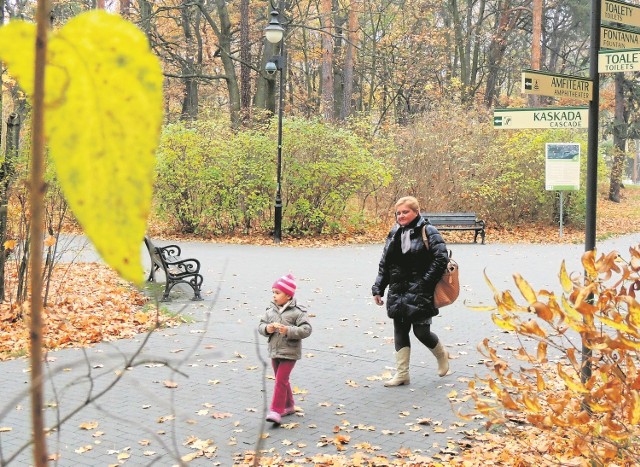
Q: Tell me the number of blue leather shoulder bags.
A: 0